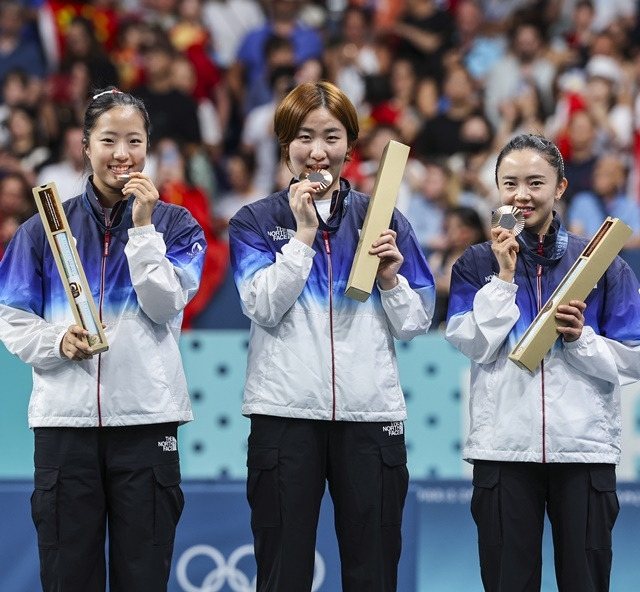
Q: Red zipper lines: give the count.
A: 3